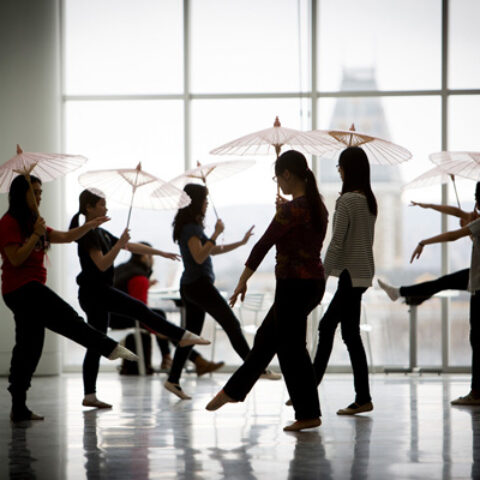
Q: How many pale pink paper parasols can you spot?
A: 7